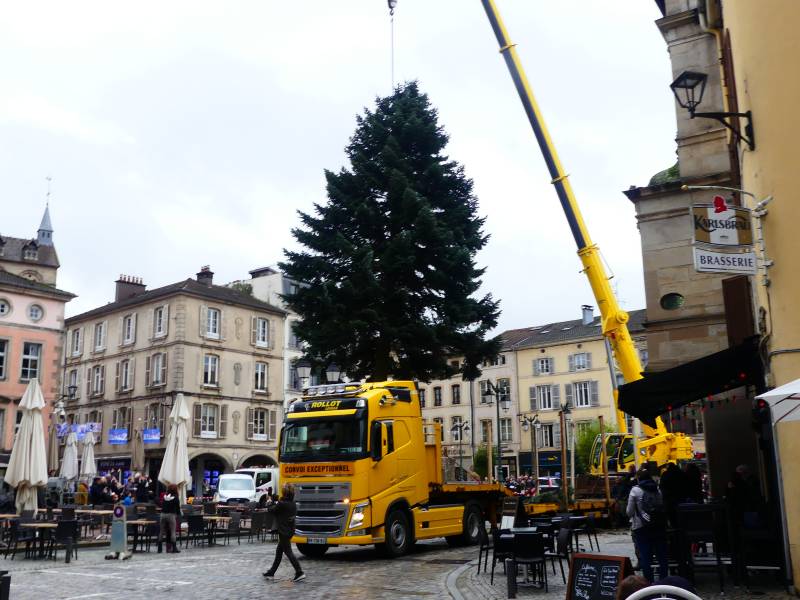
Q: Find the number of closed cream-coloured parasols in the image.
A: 4